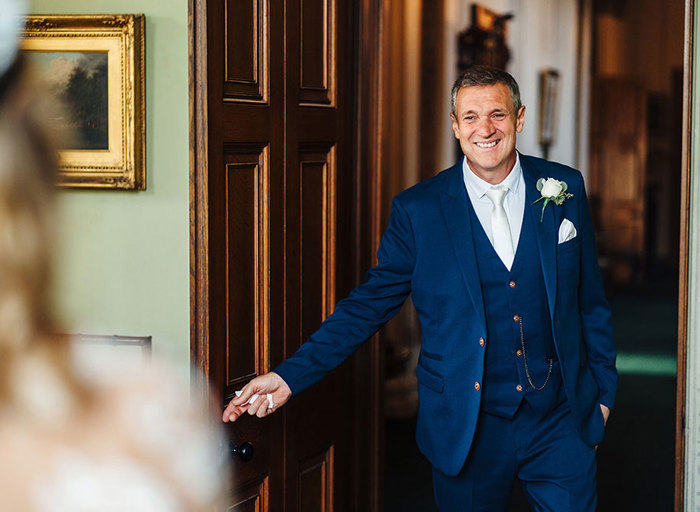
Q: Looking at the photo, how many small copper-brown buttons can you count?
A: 6